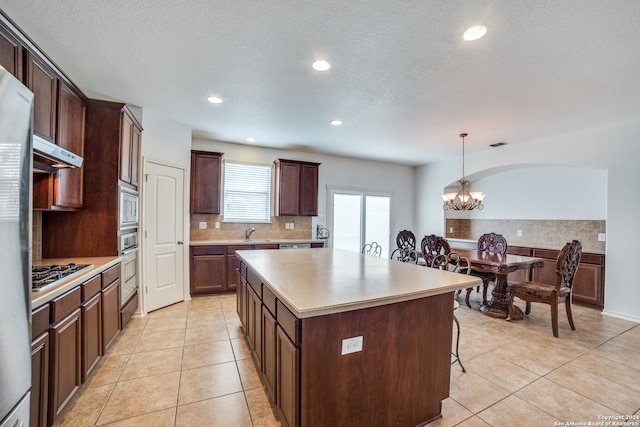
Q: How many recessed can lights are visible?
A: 5